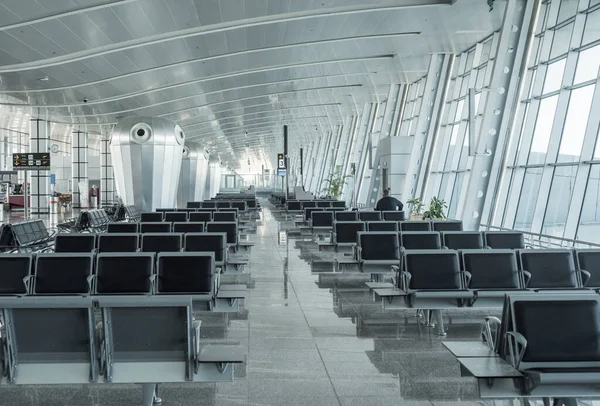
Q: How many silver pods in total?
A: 3